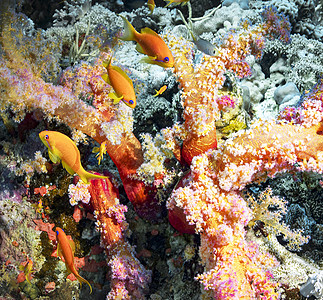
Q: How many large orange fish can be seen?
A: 4